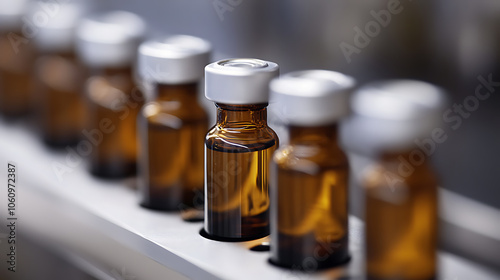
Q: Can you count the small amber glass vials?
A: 7